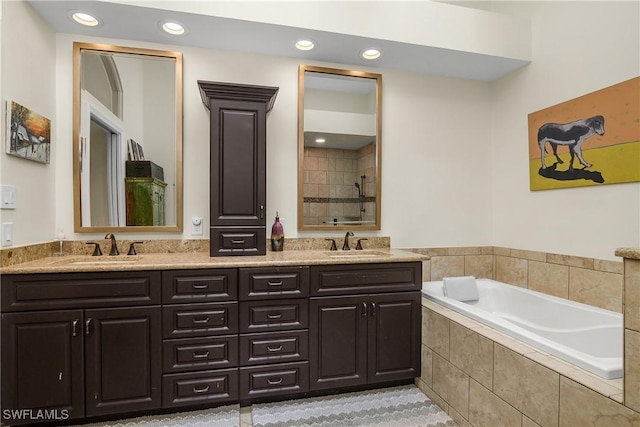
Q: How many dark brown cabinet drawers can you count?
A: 9